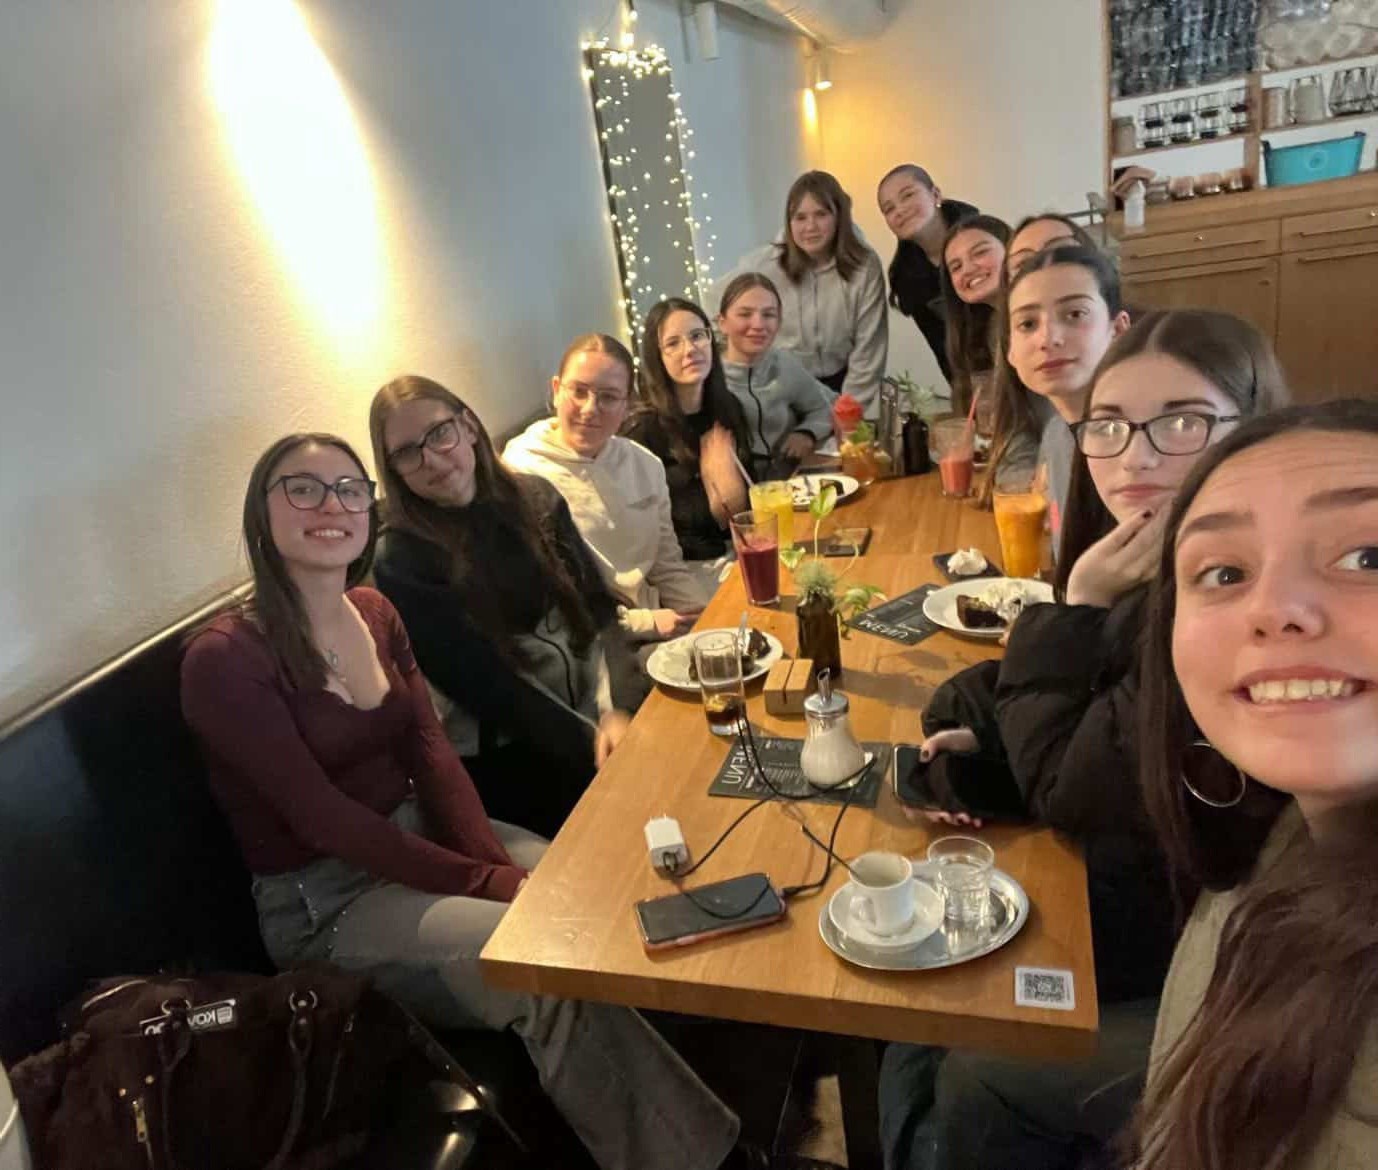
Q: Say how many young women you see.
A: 12